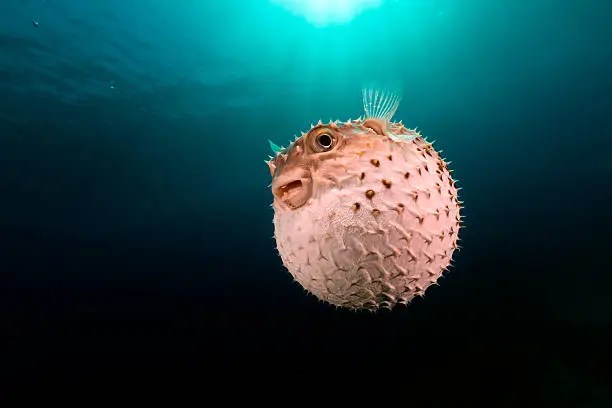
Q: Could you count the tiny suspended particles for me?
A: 2